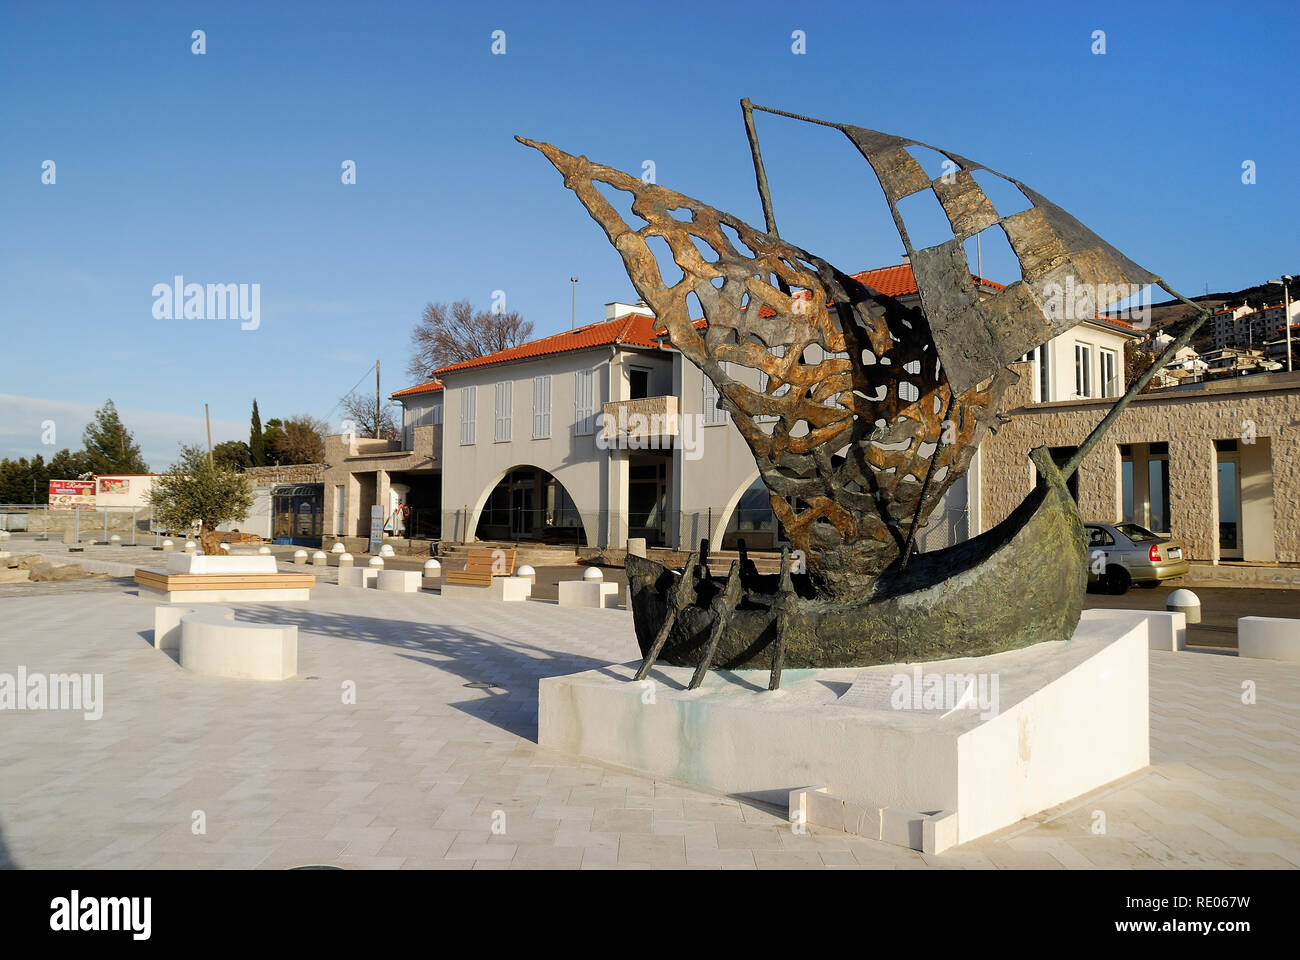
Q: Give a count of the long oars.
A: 3